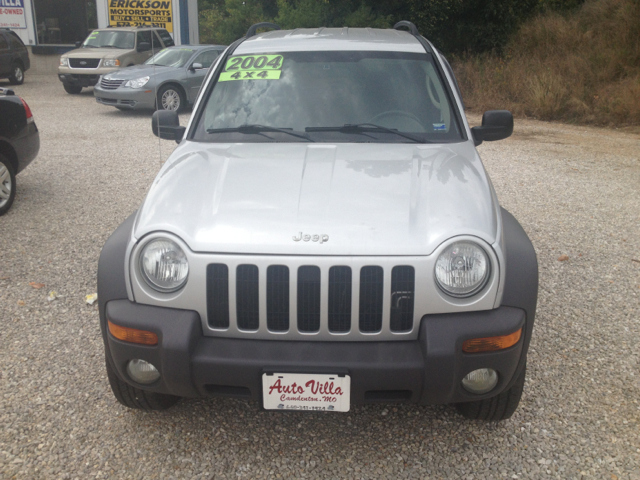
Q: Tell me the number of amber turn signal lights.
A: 2